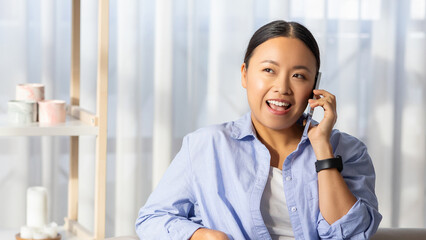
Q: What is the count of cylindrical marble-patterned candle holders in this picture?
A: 3